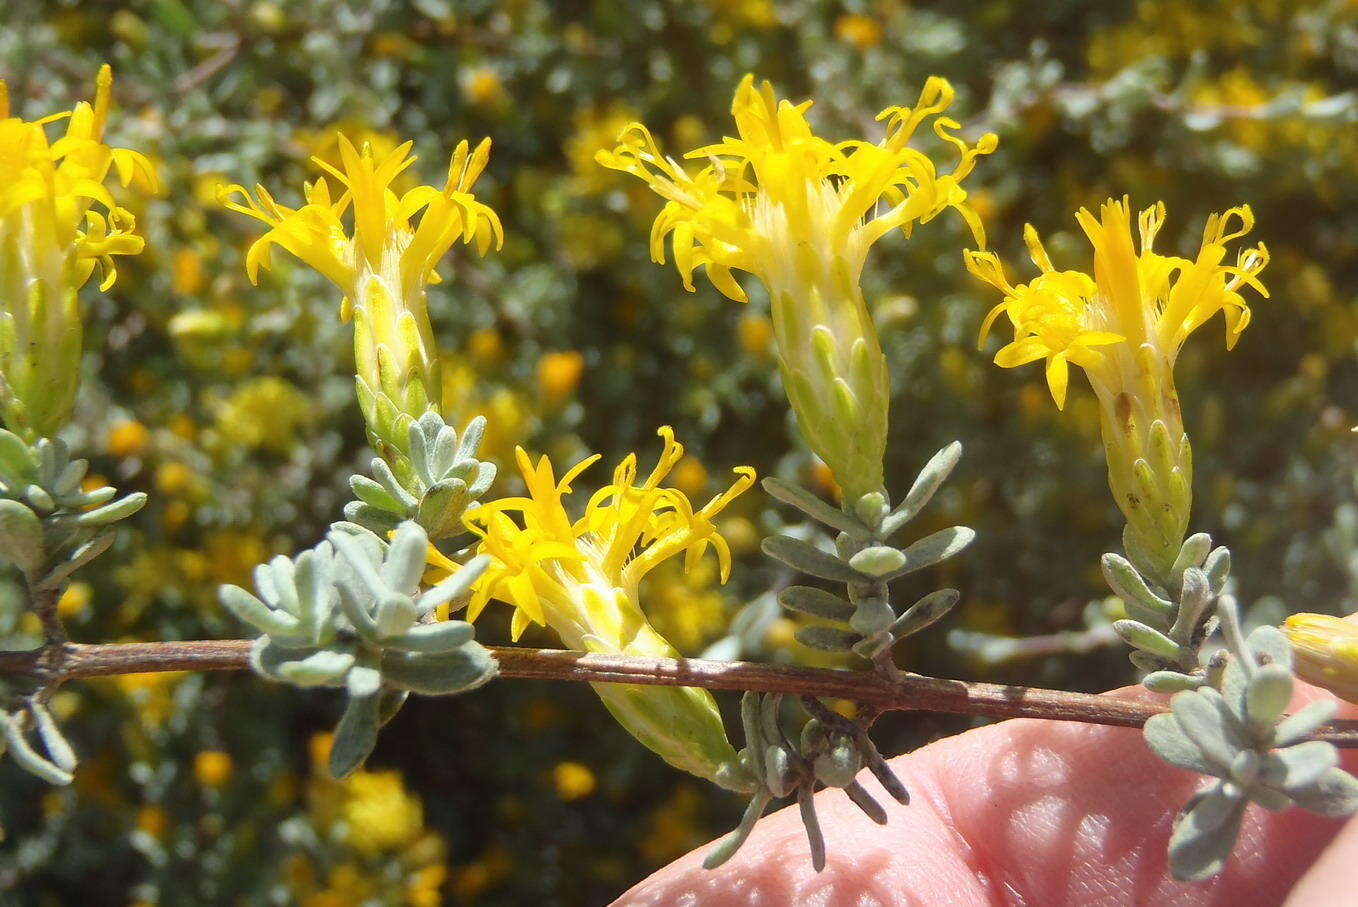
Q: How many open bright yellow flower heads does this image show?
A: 5